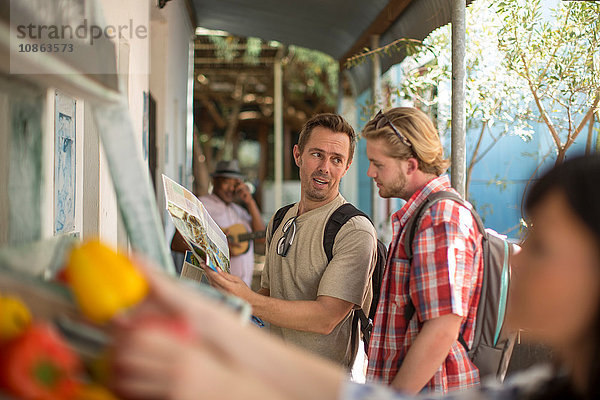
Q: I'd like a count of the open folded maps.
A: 1